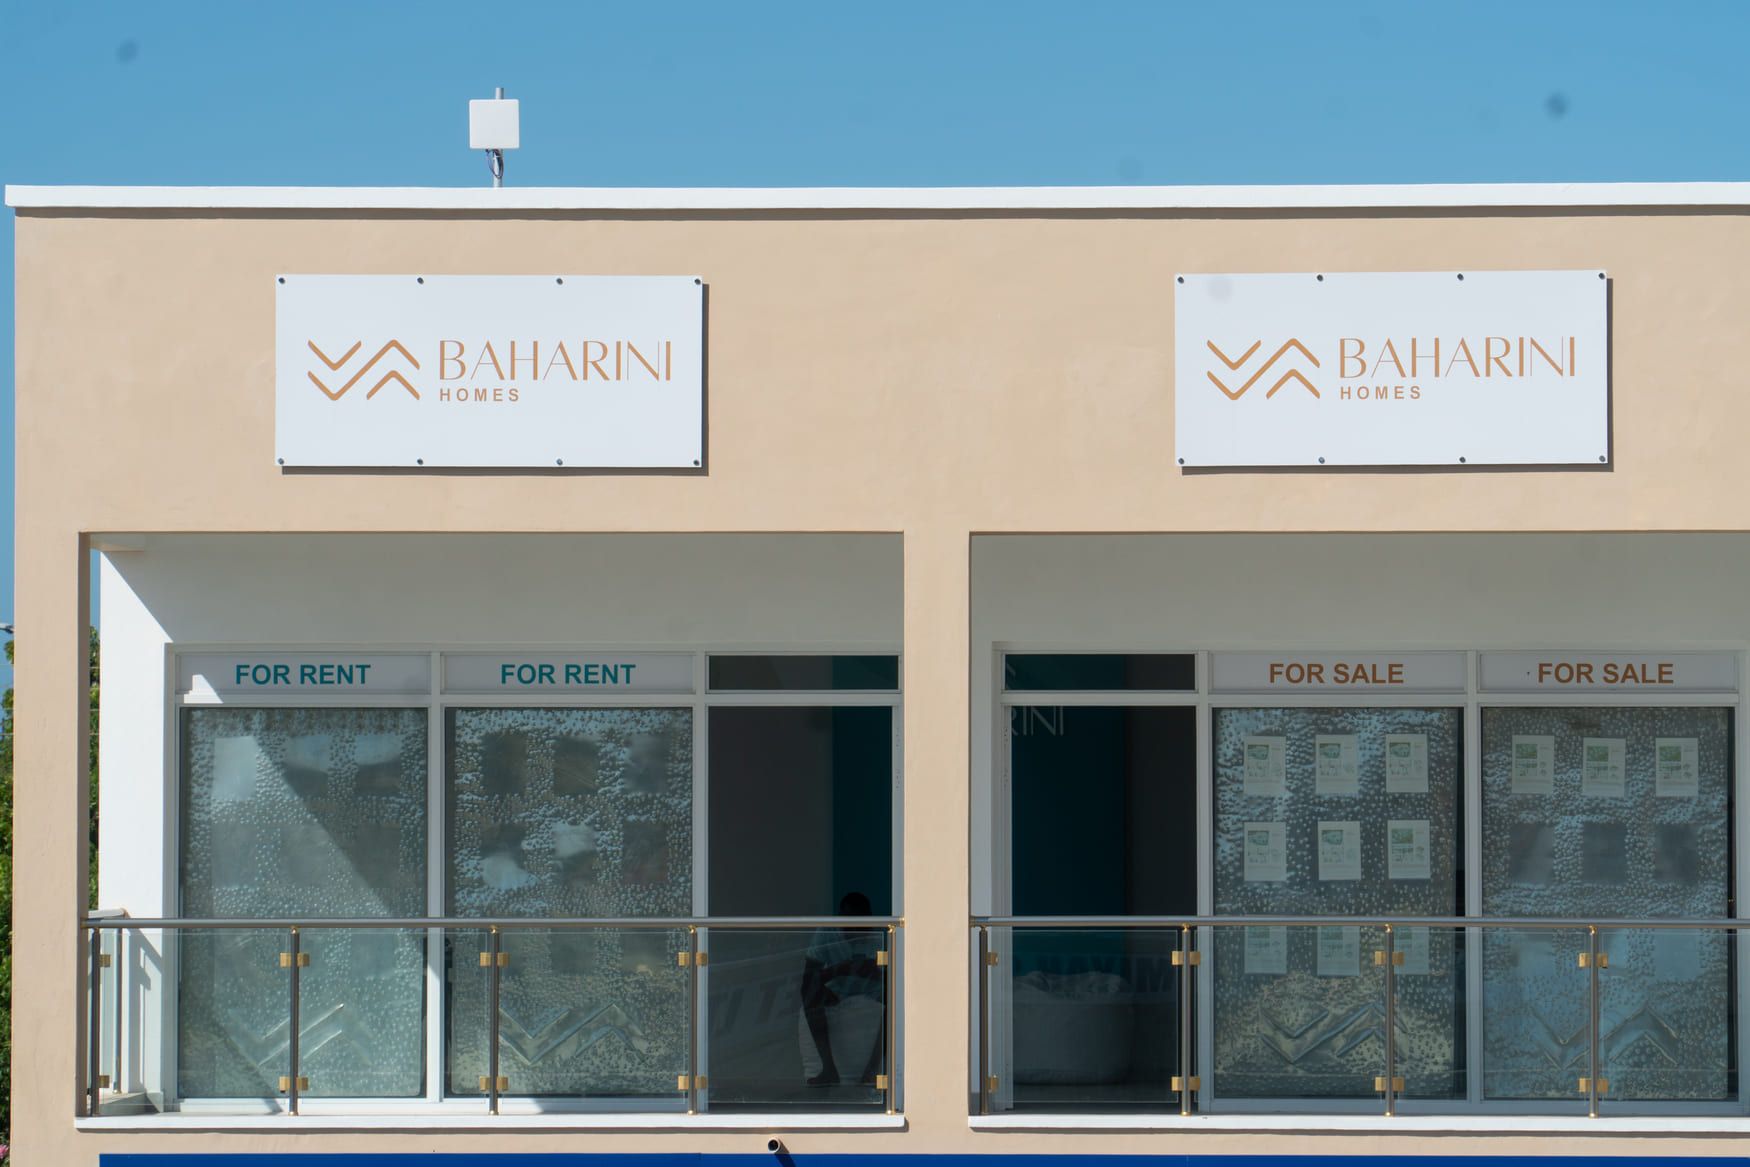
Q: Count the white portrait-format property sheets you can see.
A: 12